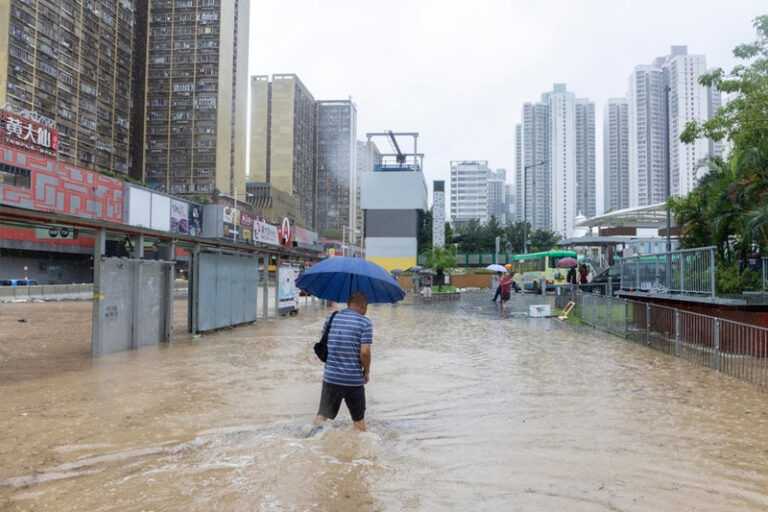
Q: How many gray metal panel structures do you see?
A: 2